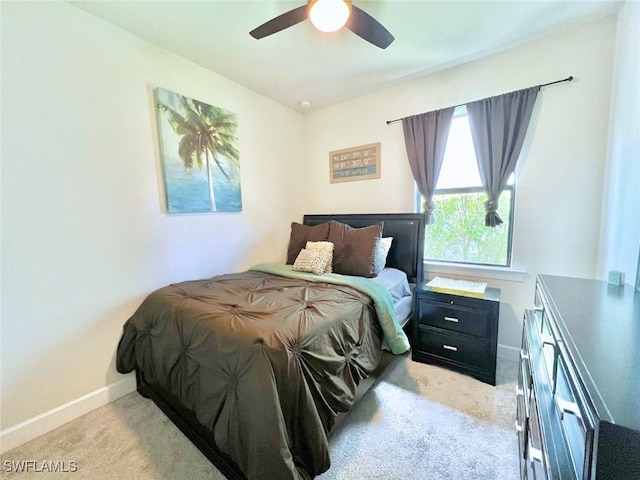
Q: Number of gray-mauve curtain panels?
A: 2